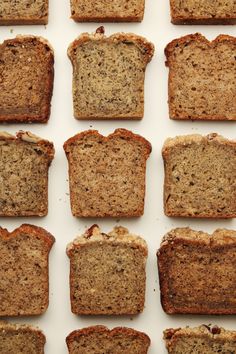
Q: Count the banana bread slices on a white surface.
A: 15